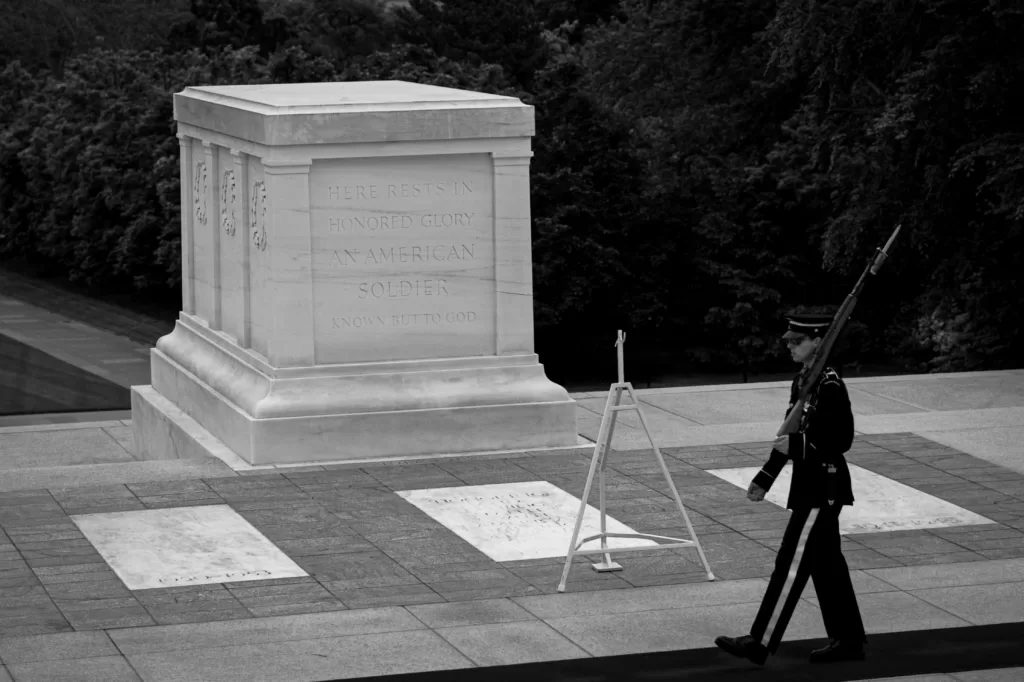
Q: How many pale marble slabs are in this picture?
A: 3